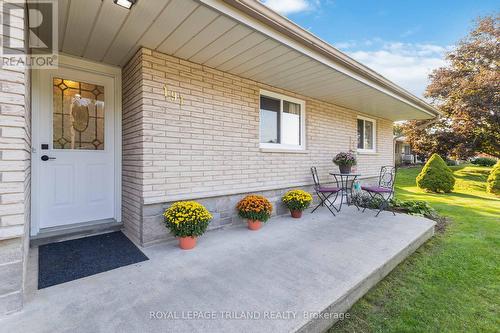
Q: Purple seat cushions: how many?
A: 2